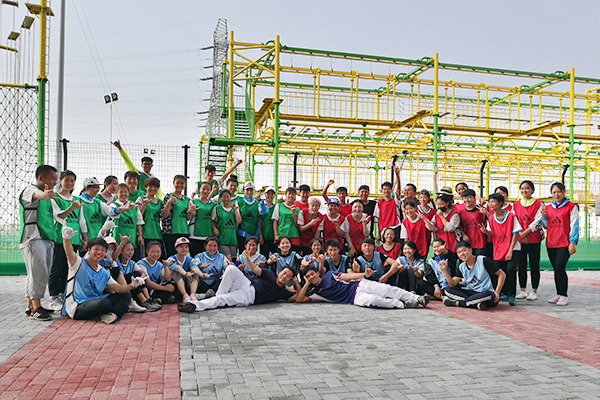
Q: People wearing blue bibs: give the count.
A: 14